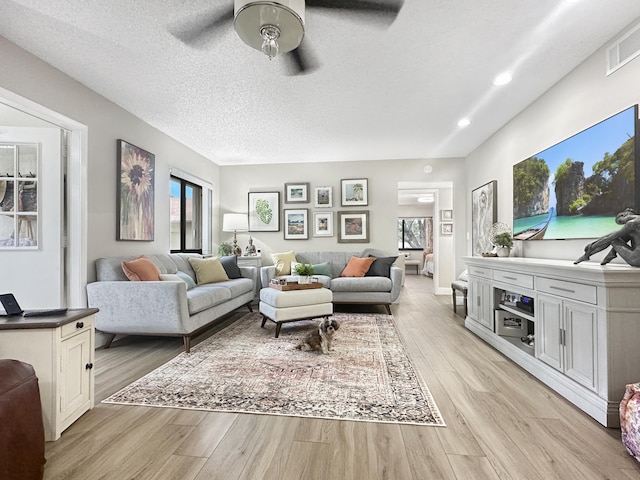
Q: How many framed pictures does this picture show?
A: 11